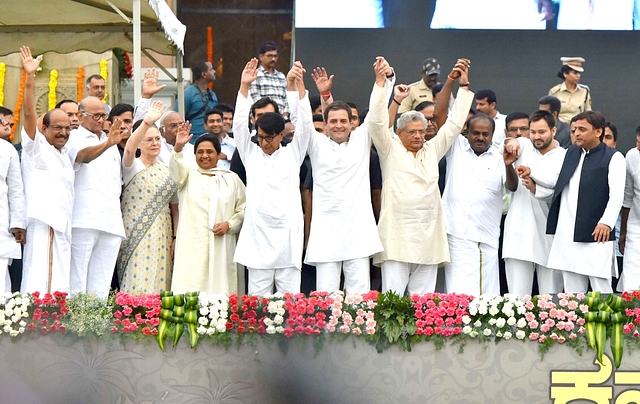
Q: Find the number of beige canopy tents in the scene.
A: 1